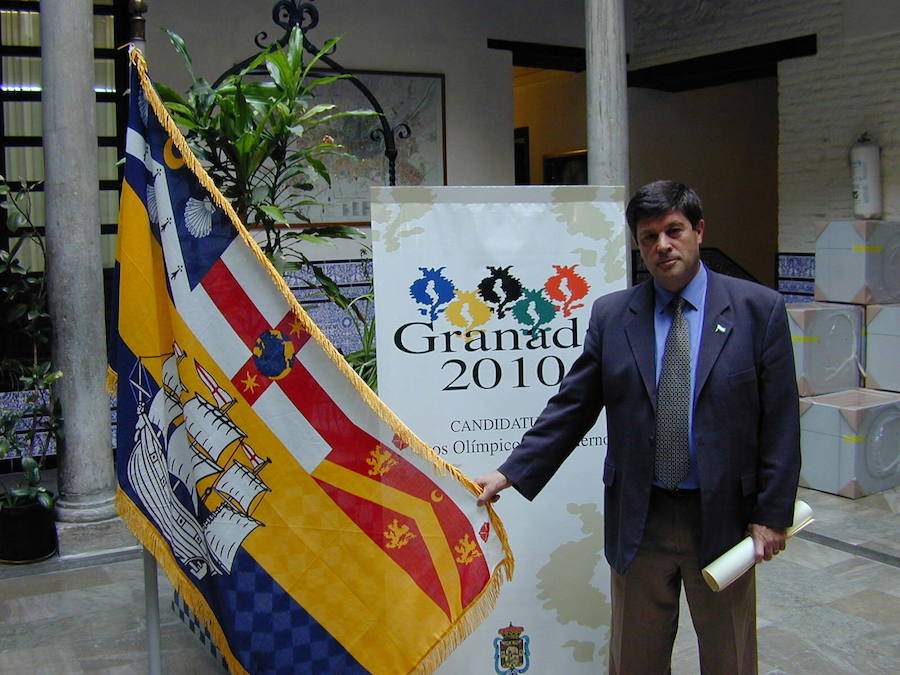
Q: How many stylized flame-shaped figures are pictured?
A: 5